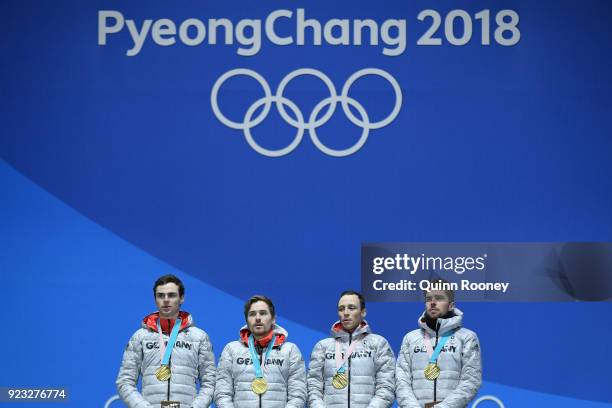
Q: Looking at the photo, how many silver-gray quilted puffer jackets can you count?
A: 4